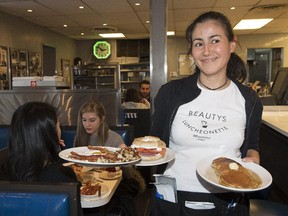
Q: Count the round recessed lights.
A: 8